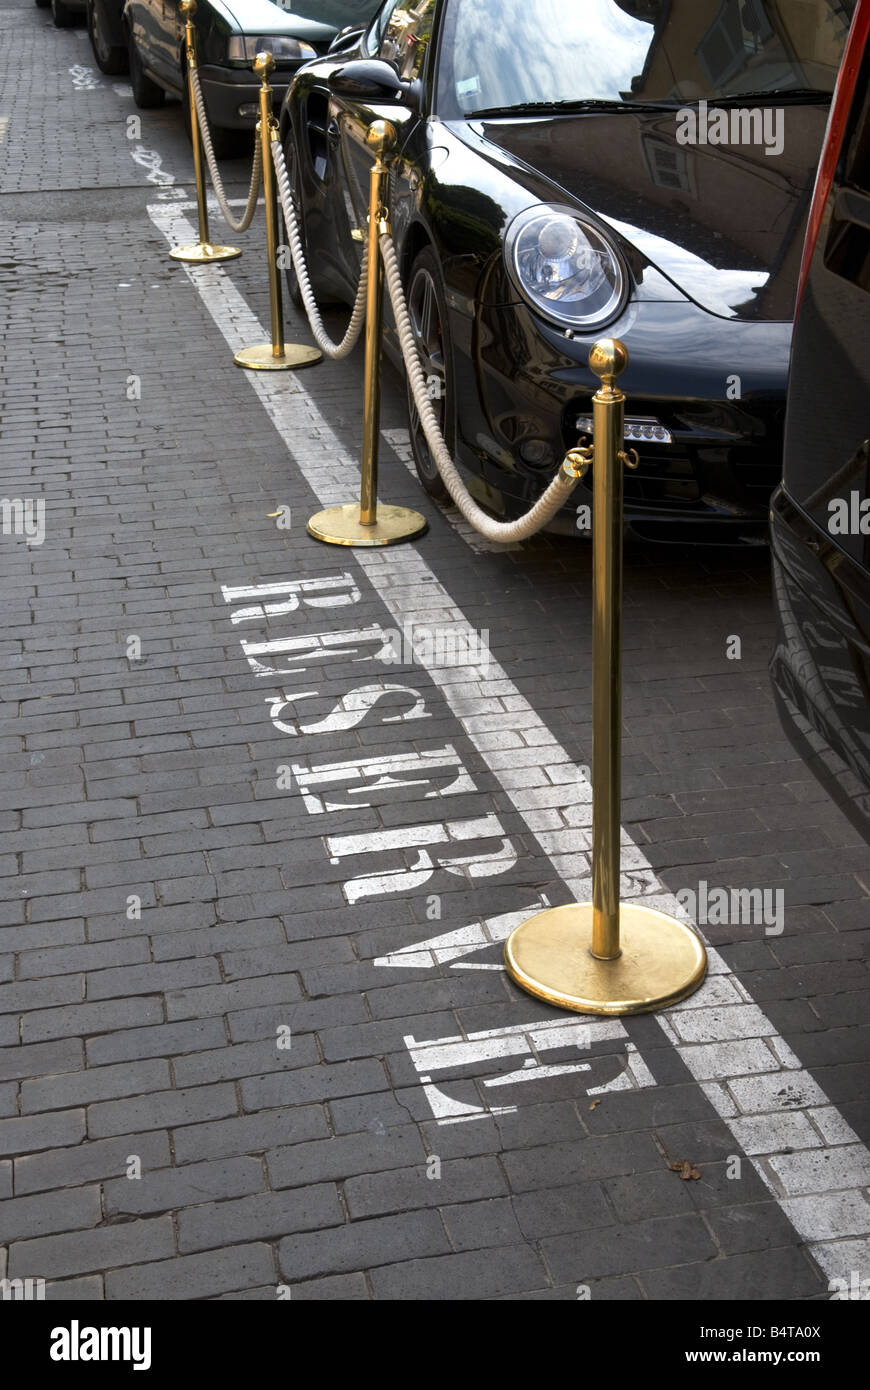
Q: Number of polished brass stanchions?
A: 4